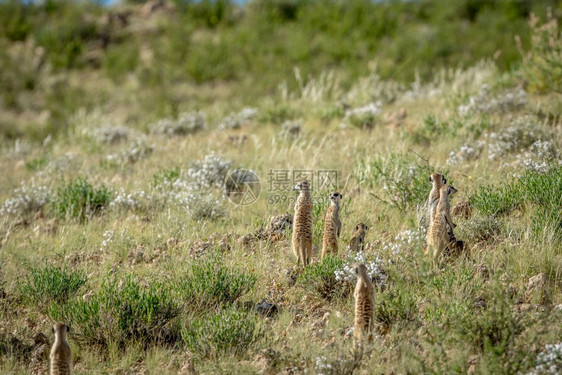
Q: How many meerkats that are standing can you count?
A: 6